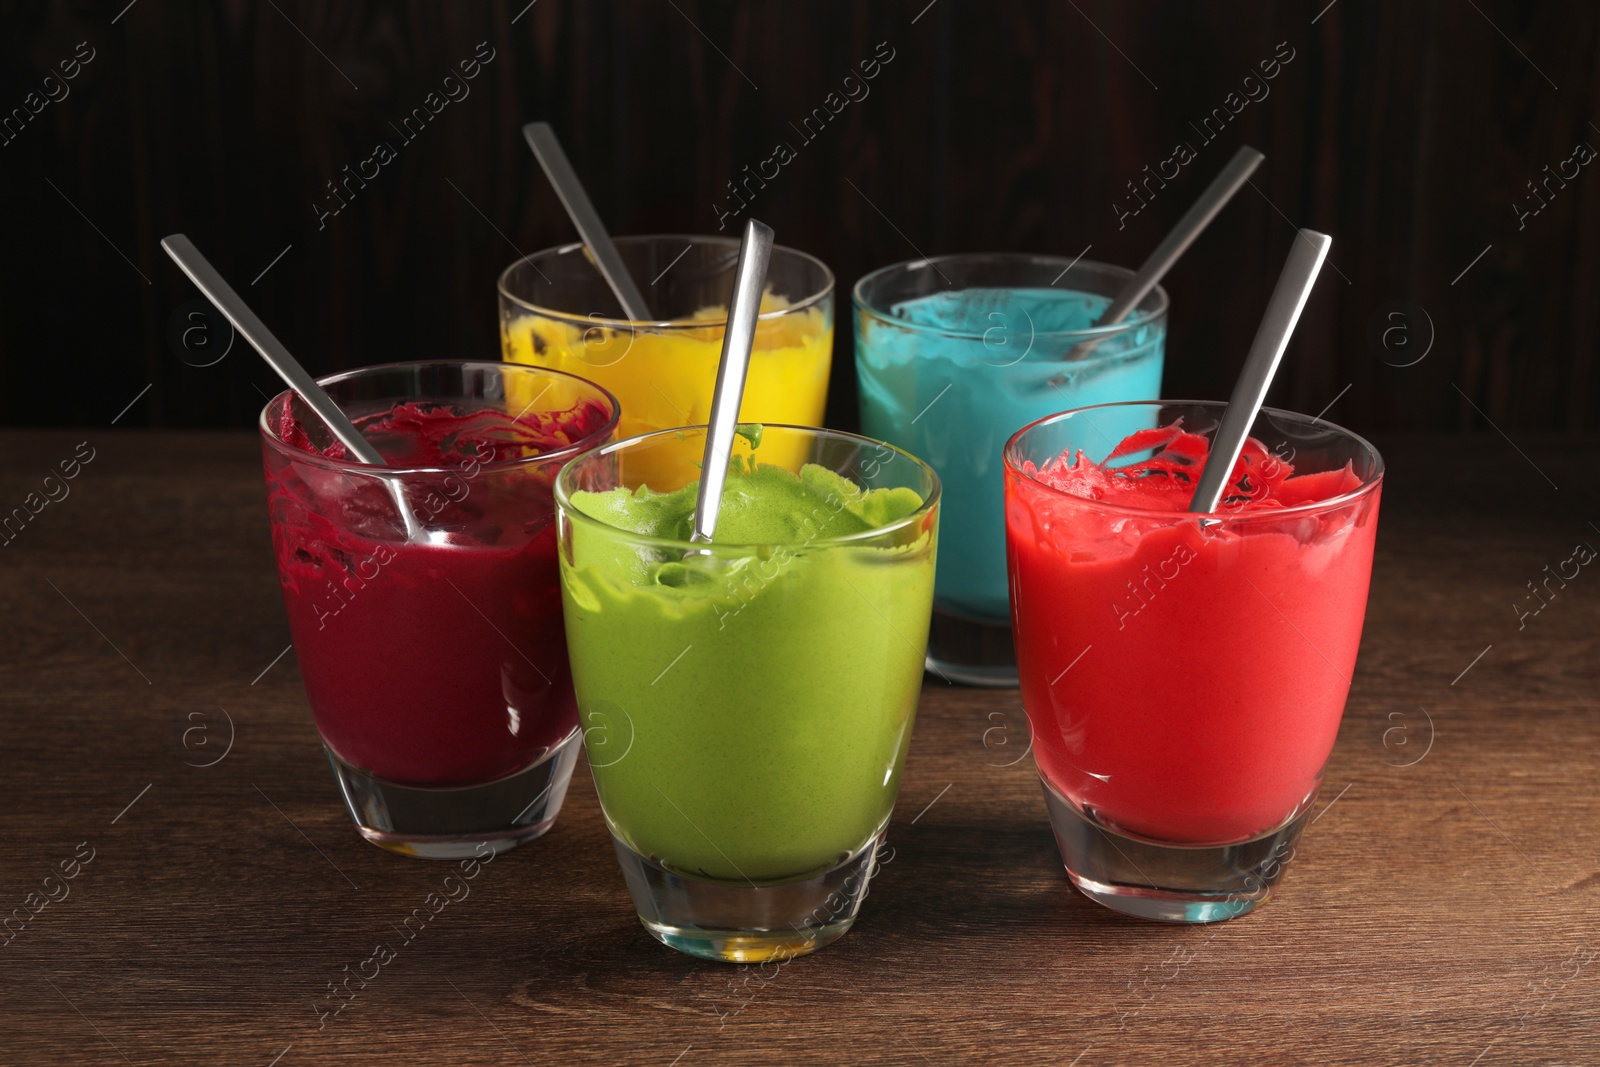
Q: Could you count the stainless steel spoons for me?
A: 5